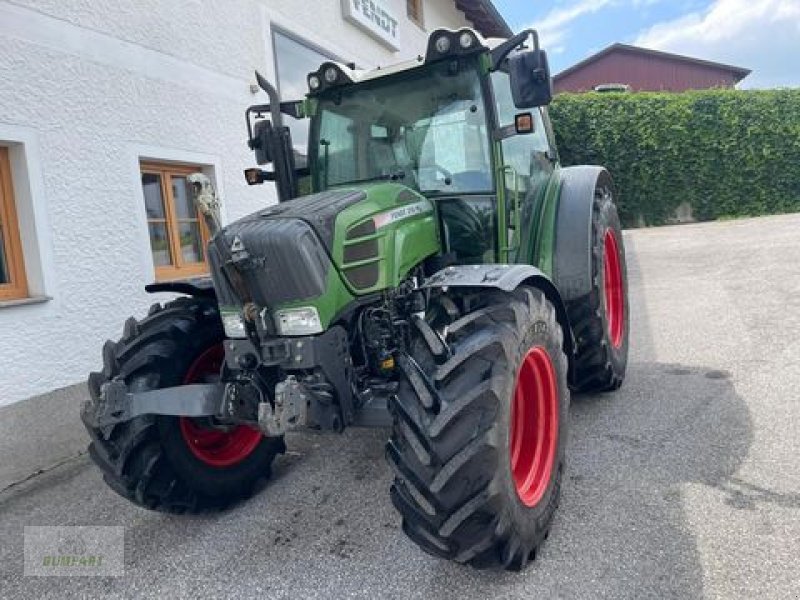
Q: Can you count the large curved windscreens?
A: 1